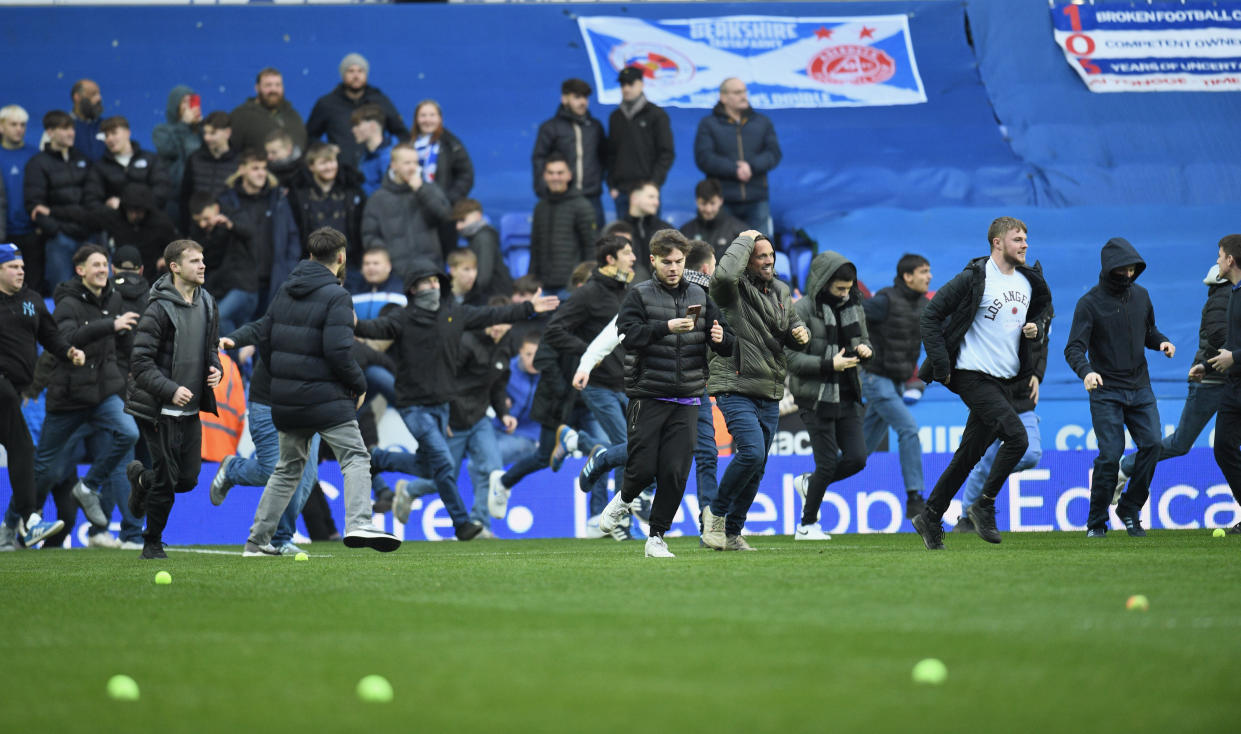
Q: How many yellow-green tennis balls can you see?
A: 7